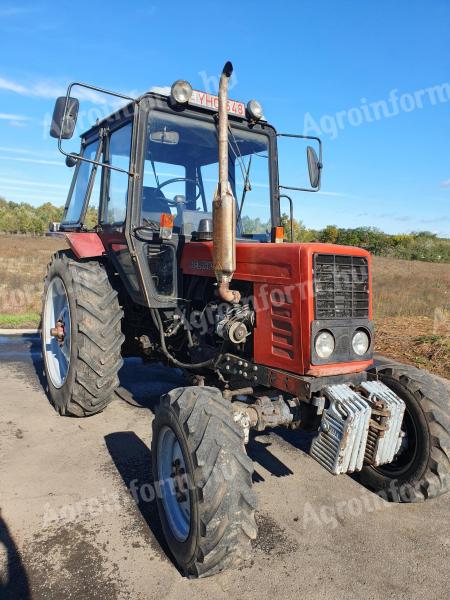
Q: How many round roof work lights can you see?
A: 2